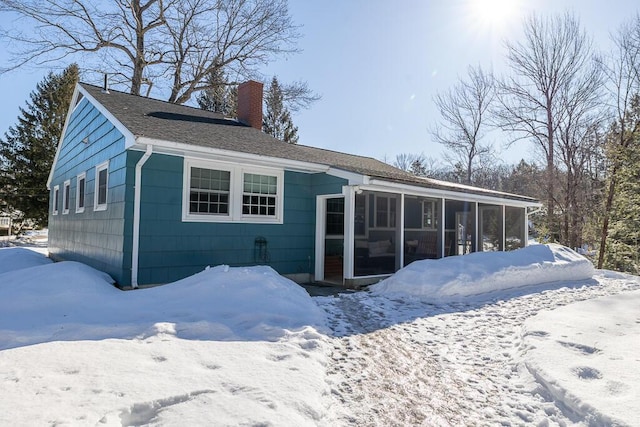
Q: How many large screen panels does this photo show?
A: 5